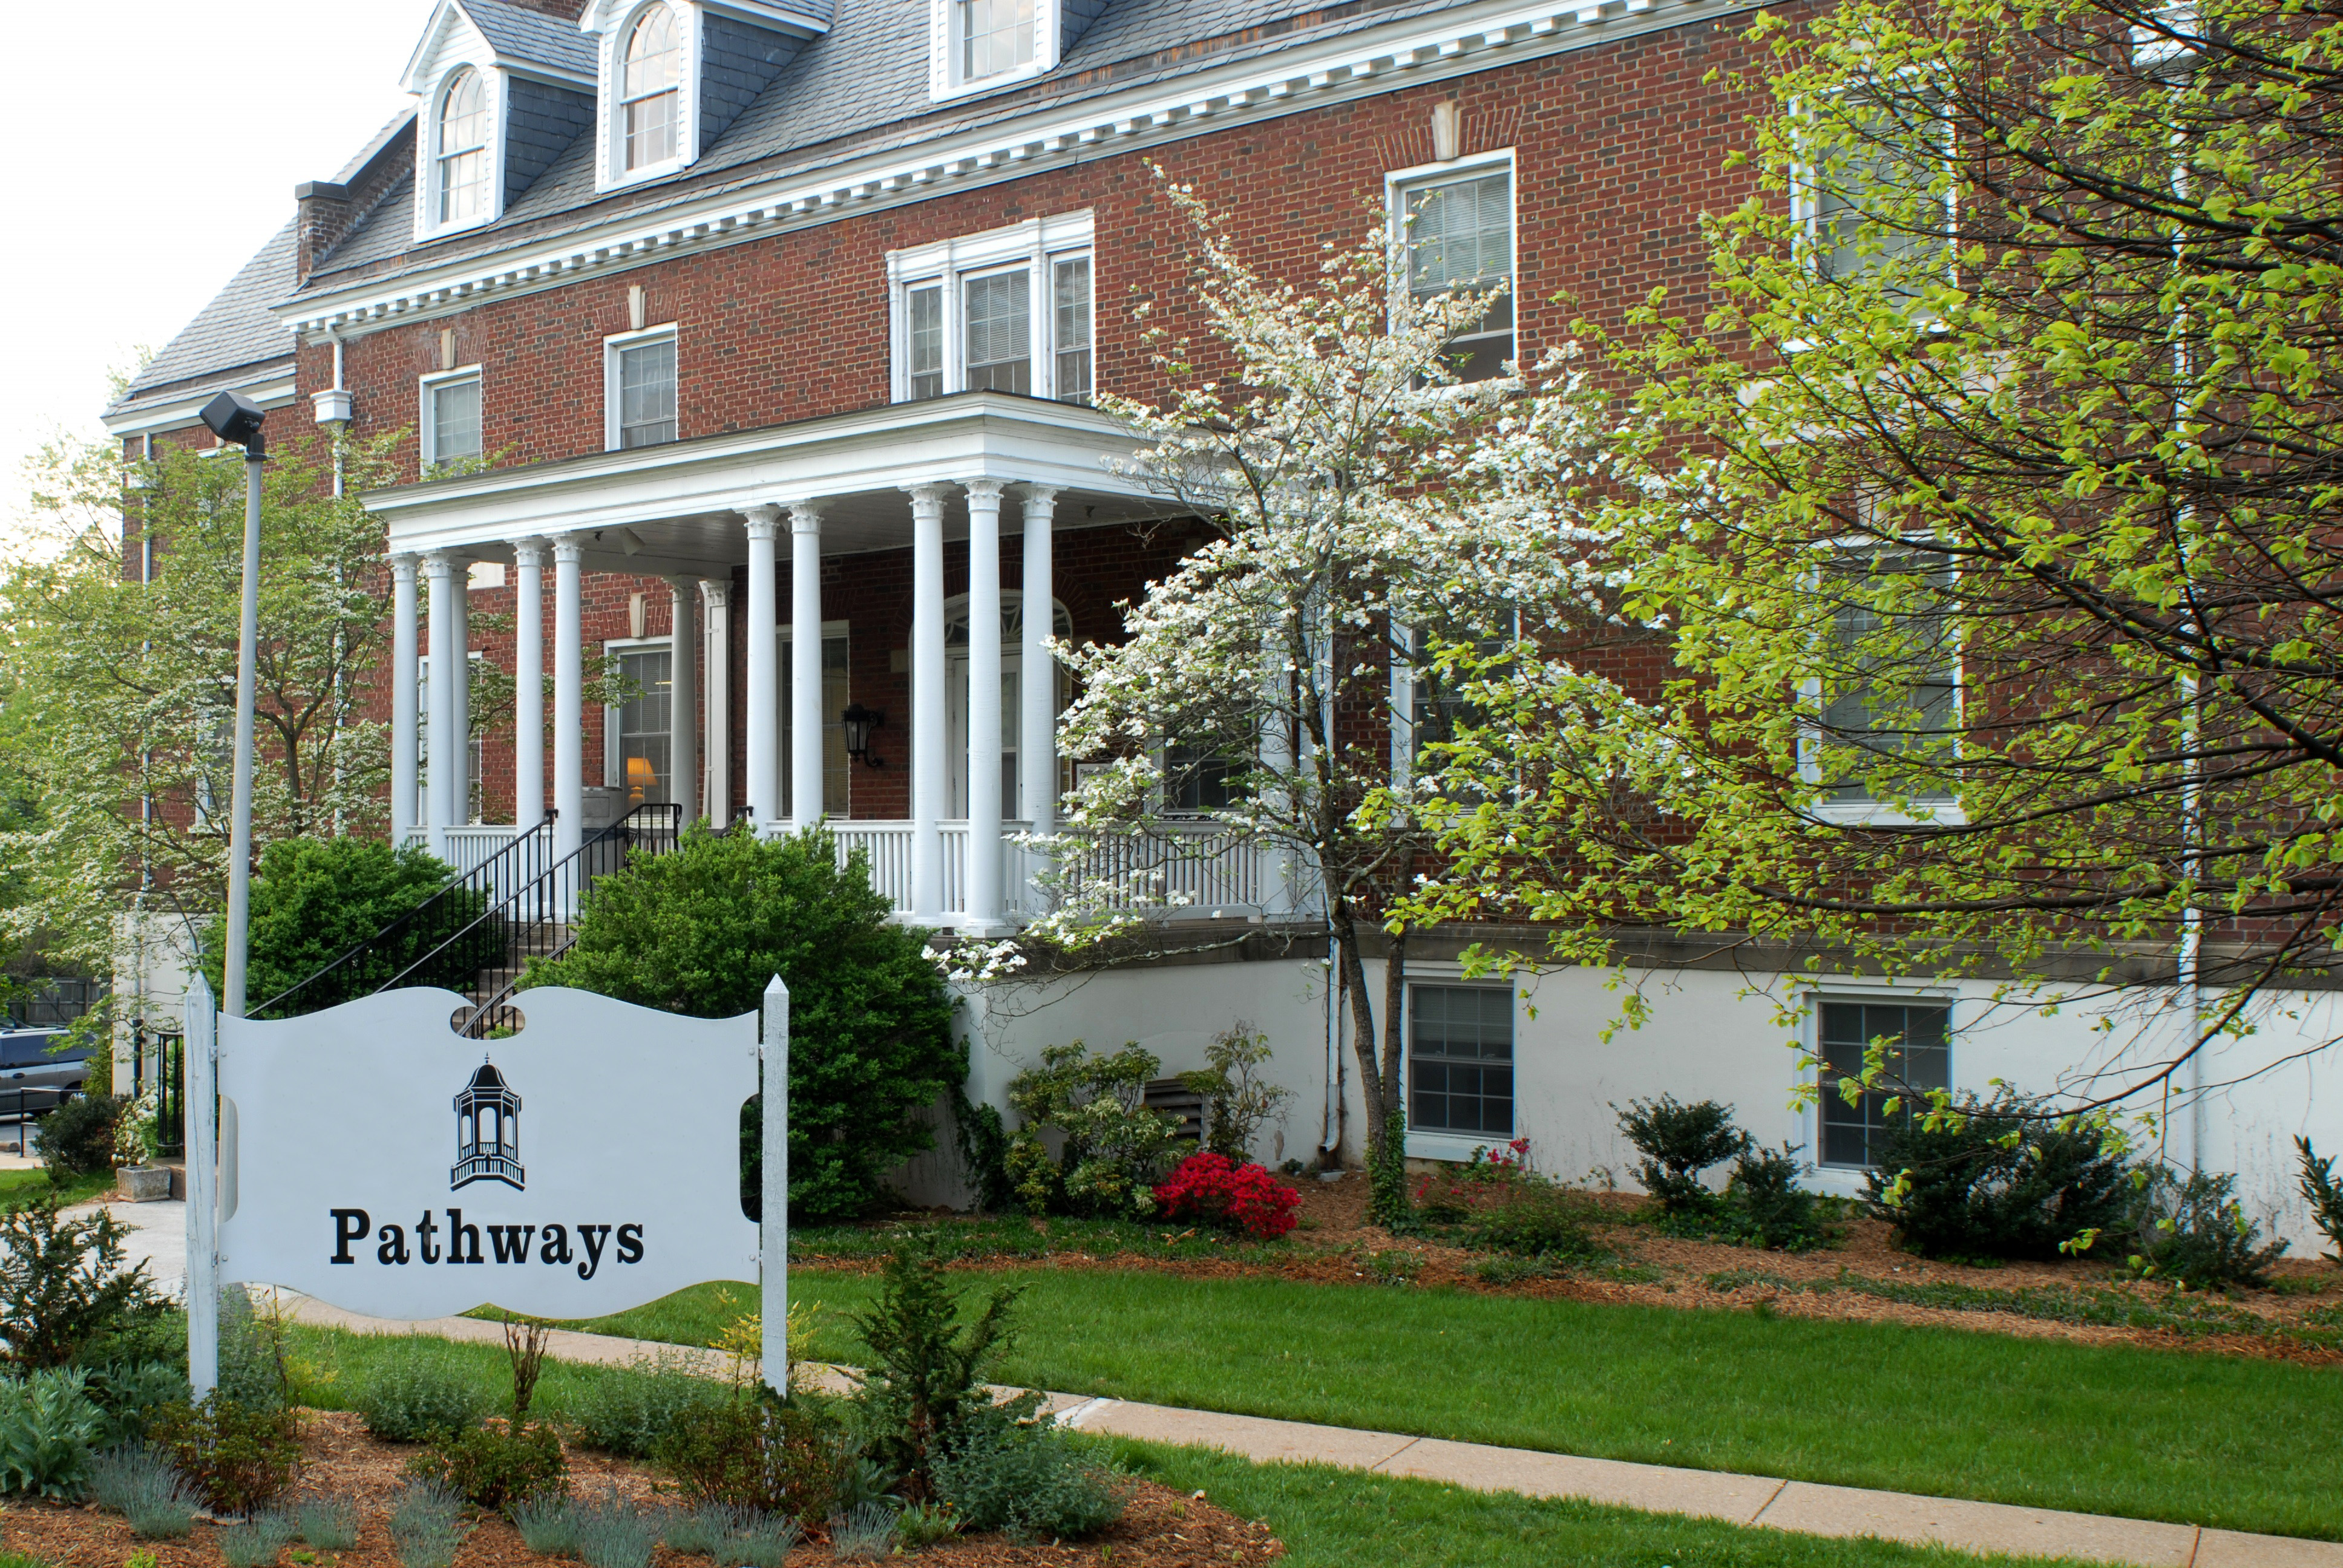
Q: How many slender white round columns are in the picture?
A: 11